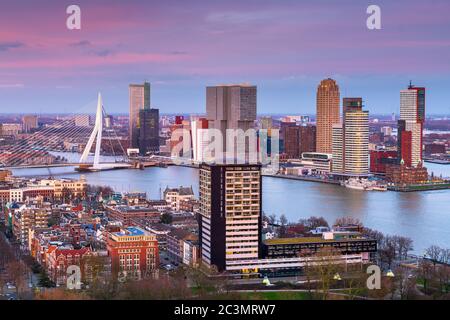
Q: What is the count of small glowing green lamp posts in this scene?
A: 3